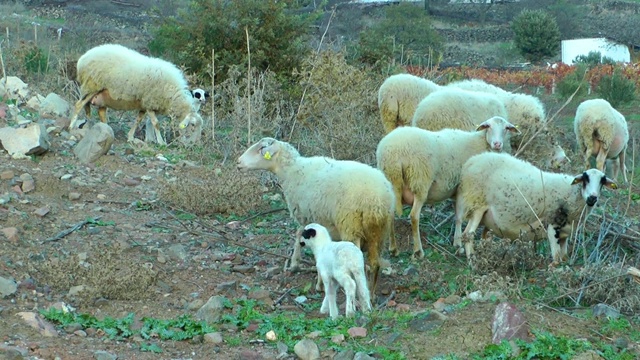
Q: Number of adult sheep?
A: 8